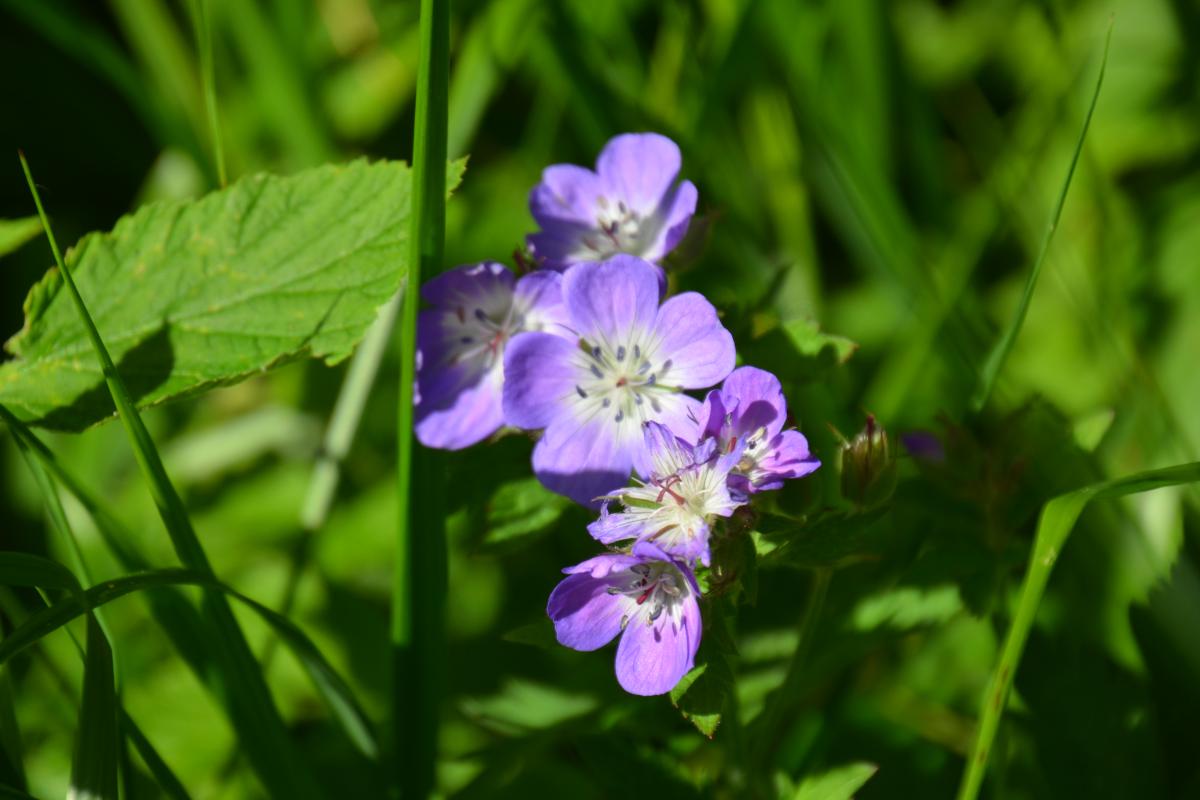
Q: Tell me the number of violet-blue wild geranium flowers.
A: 6